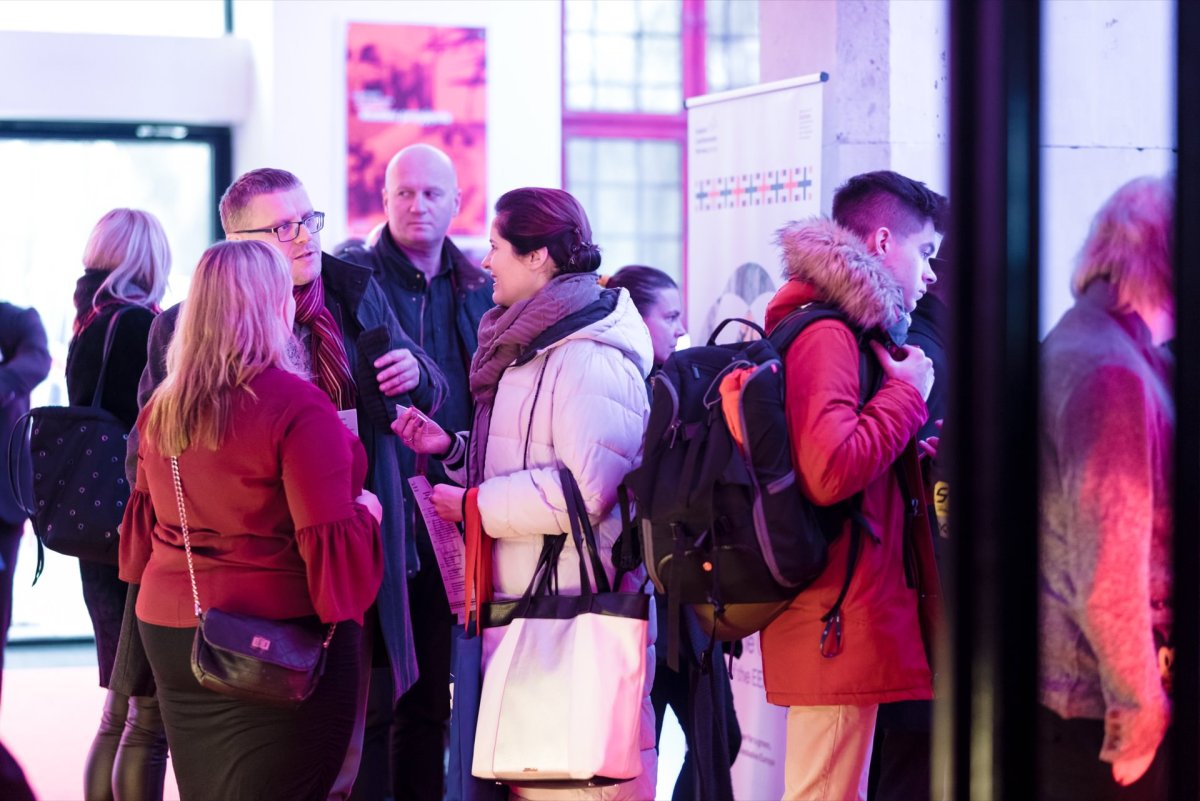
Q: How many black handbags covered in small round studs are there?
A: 1